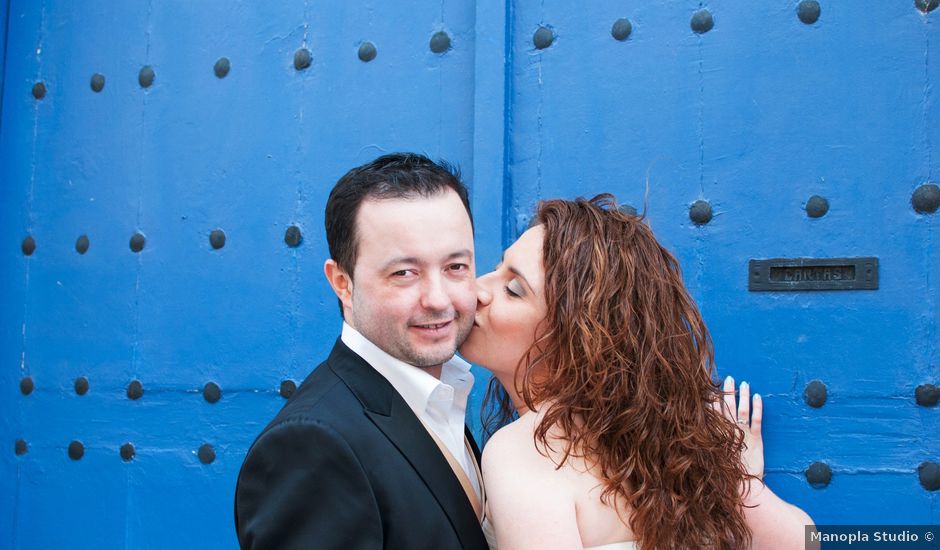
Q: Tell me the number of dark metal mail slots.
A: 1